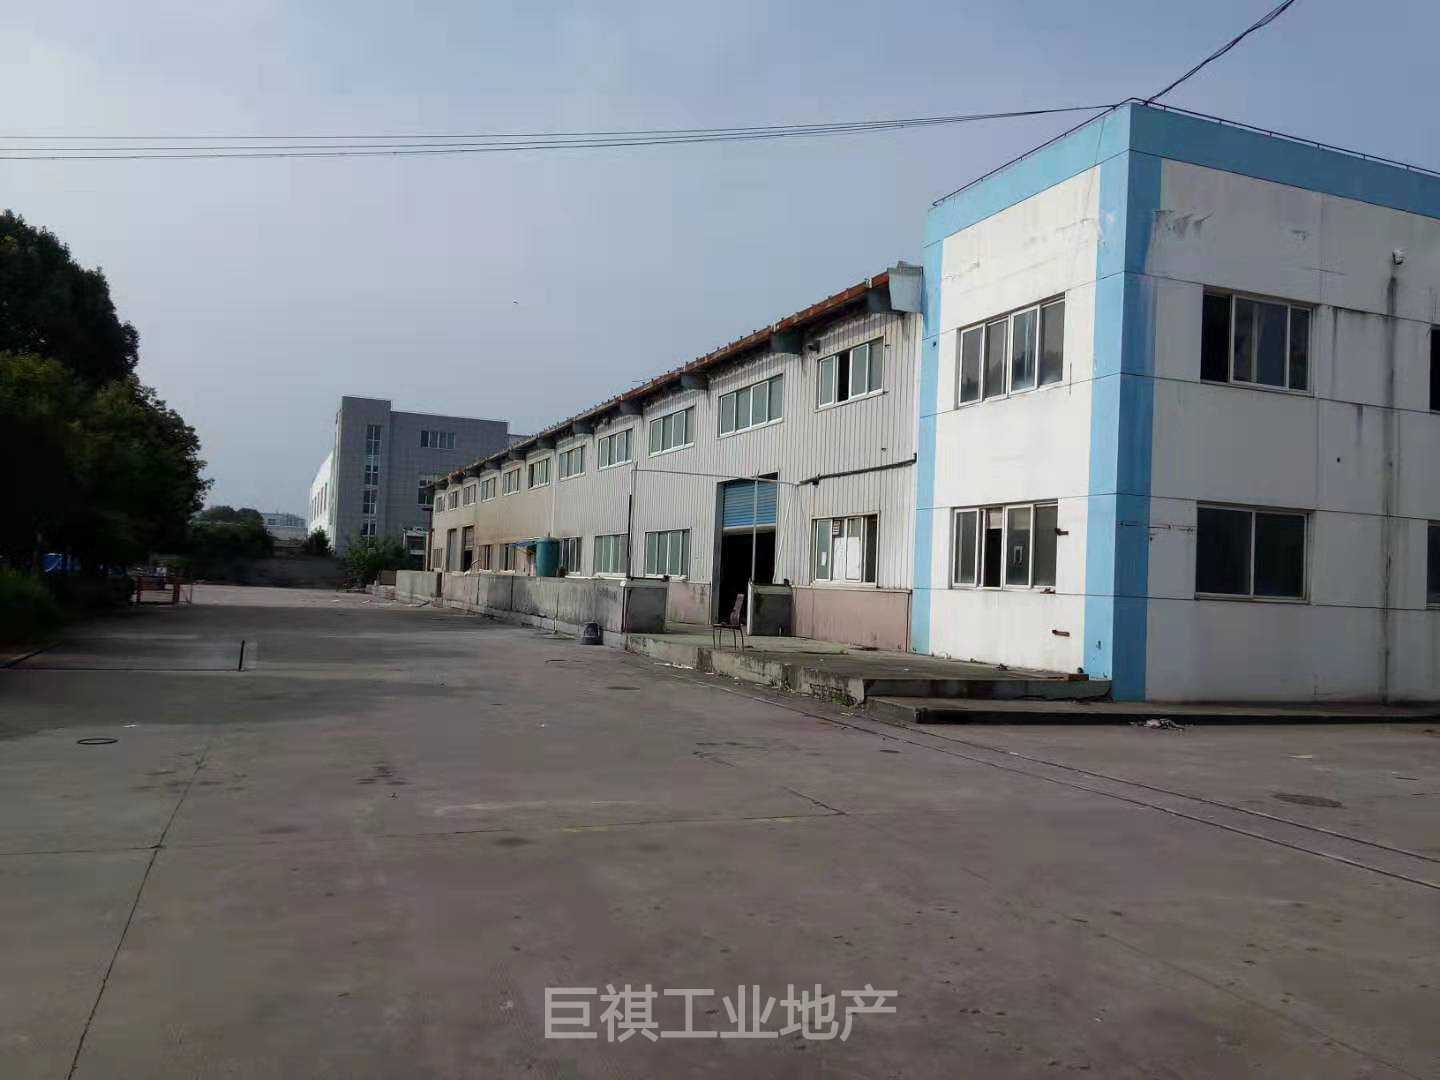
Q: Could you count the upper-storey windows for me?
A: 14